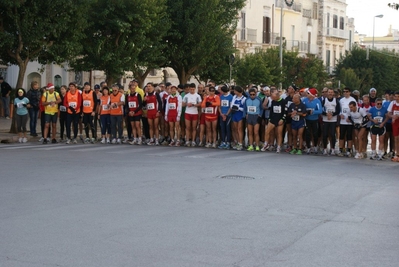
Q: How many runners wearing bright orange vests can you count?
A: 4